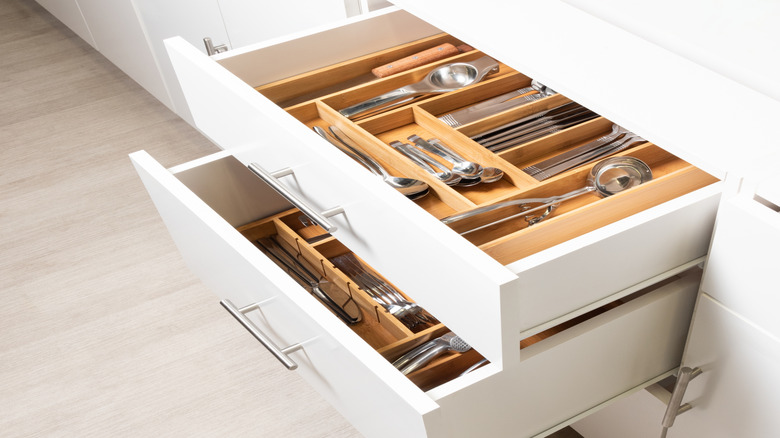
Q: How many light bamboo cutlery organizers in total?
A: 2